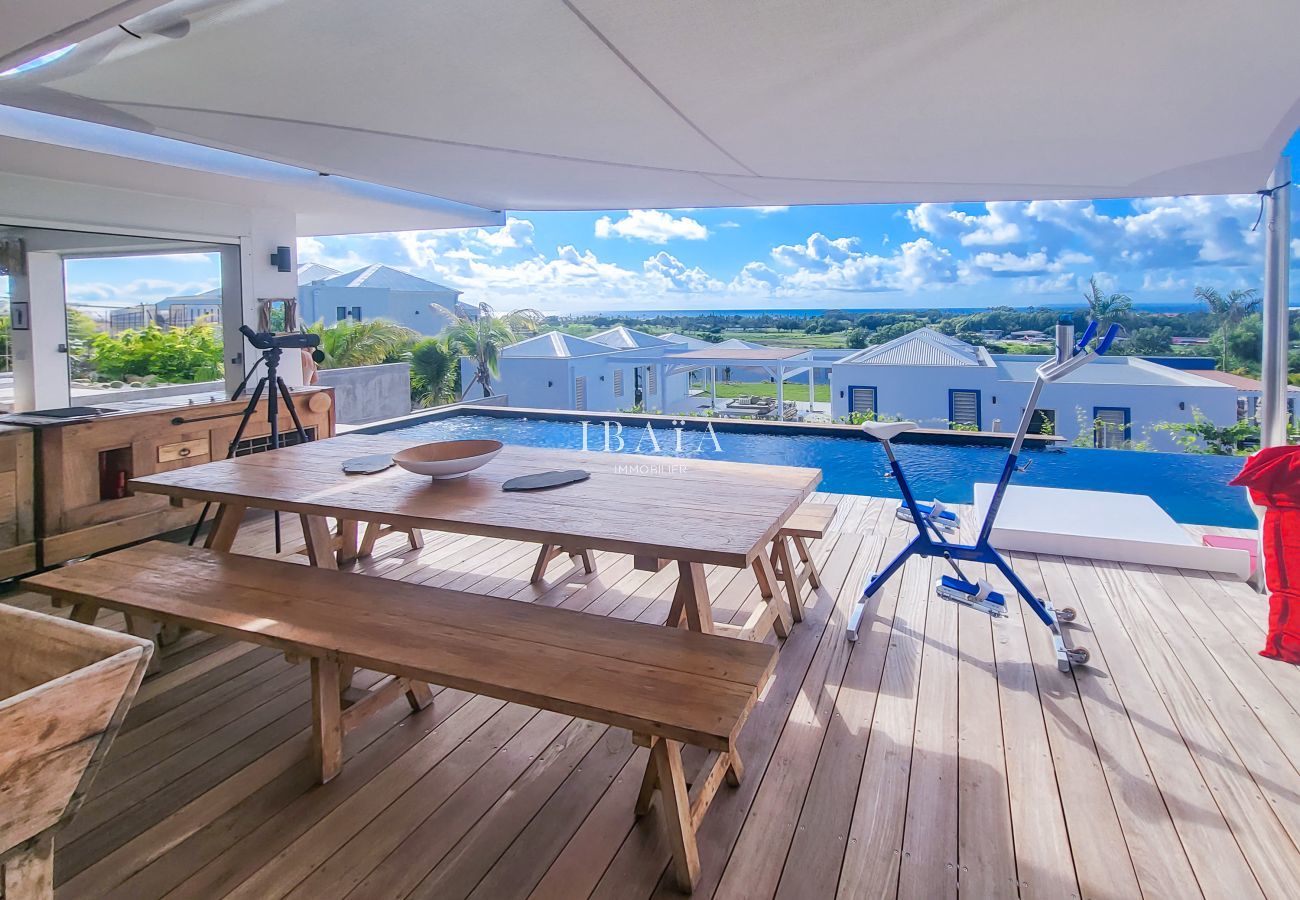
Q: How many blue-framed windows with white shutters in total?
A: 3